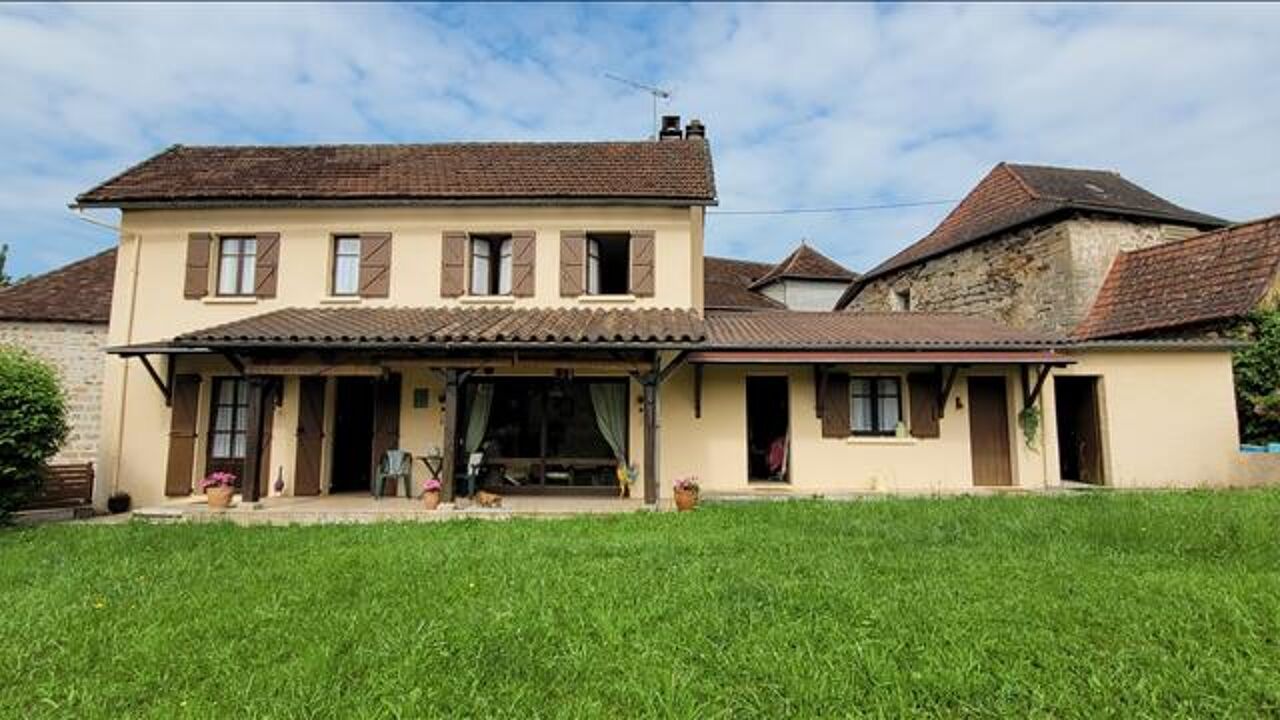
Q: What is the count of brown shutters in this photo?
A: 13